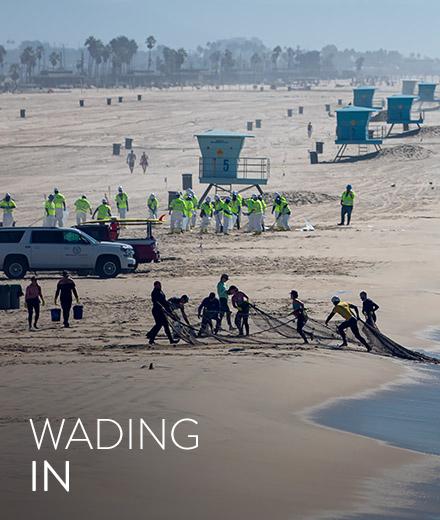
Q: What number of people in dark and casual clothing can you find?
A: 10